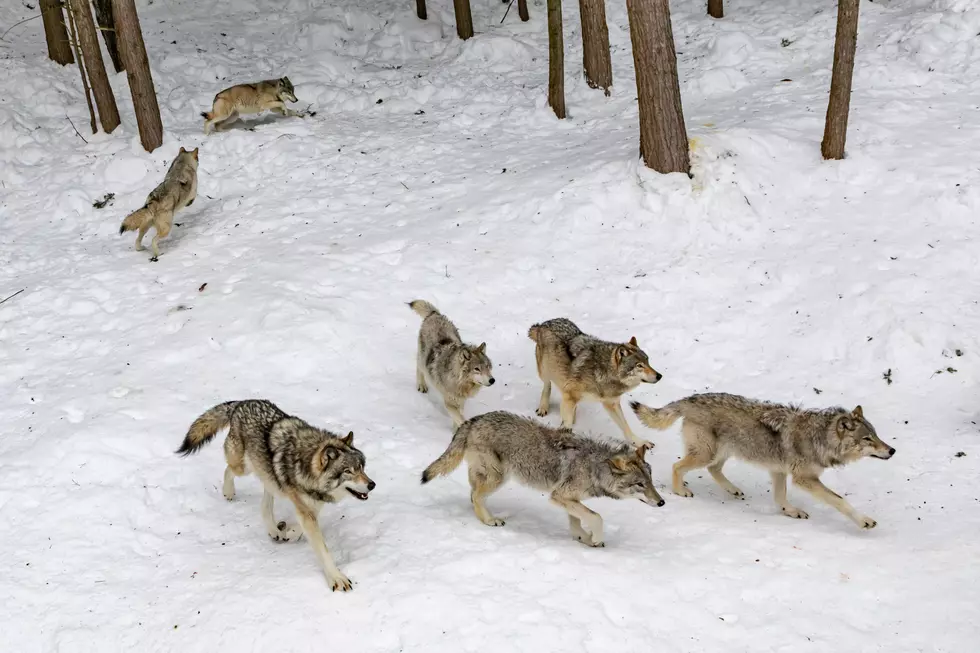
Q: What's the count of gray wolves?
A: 7